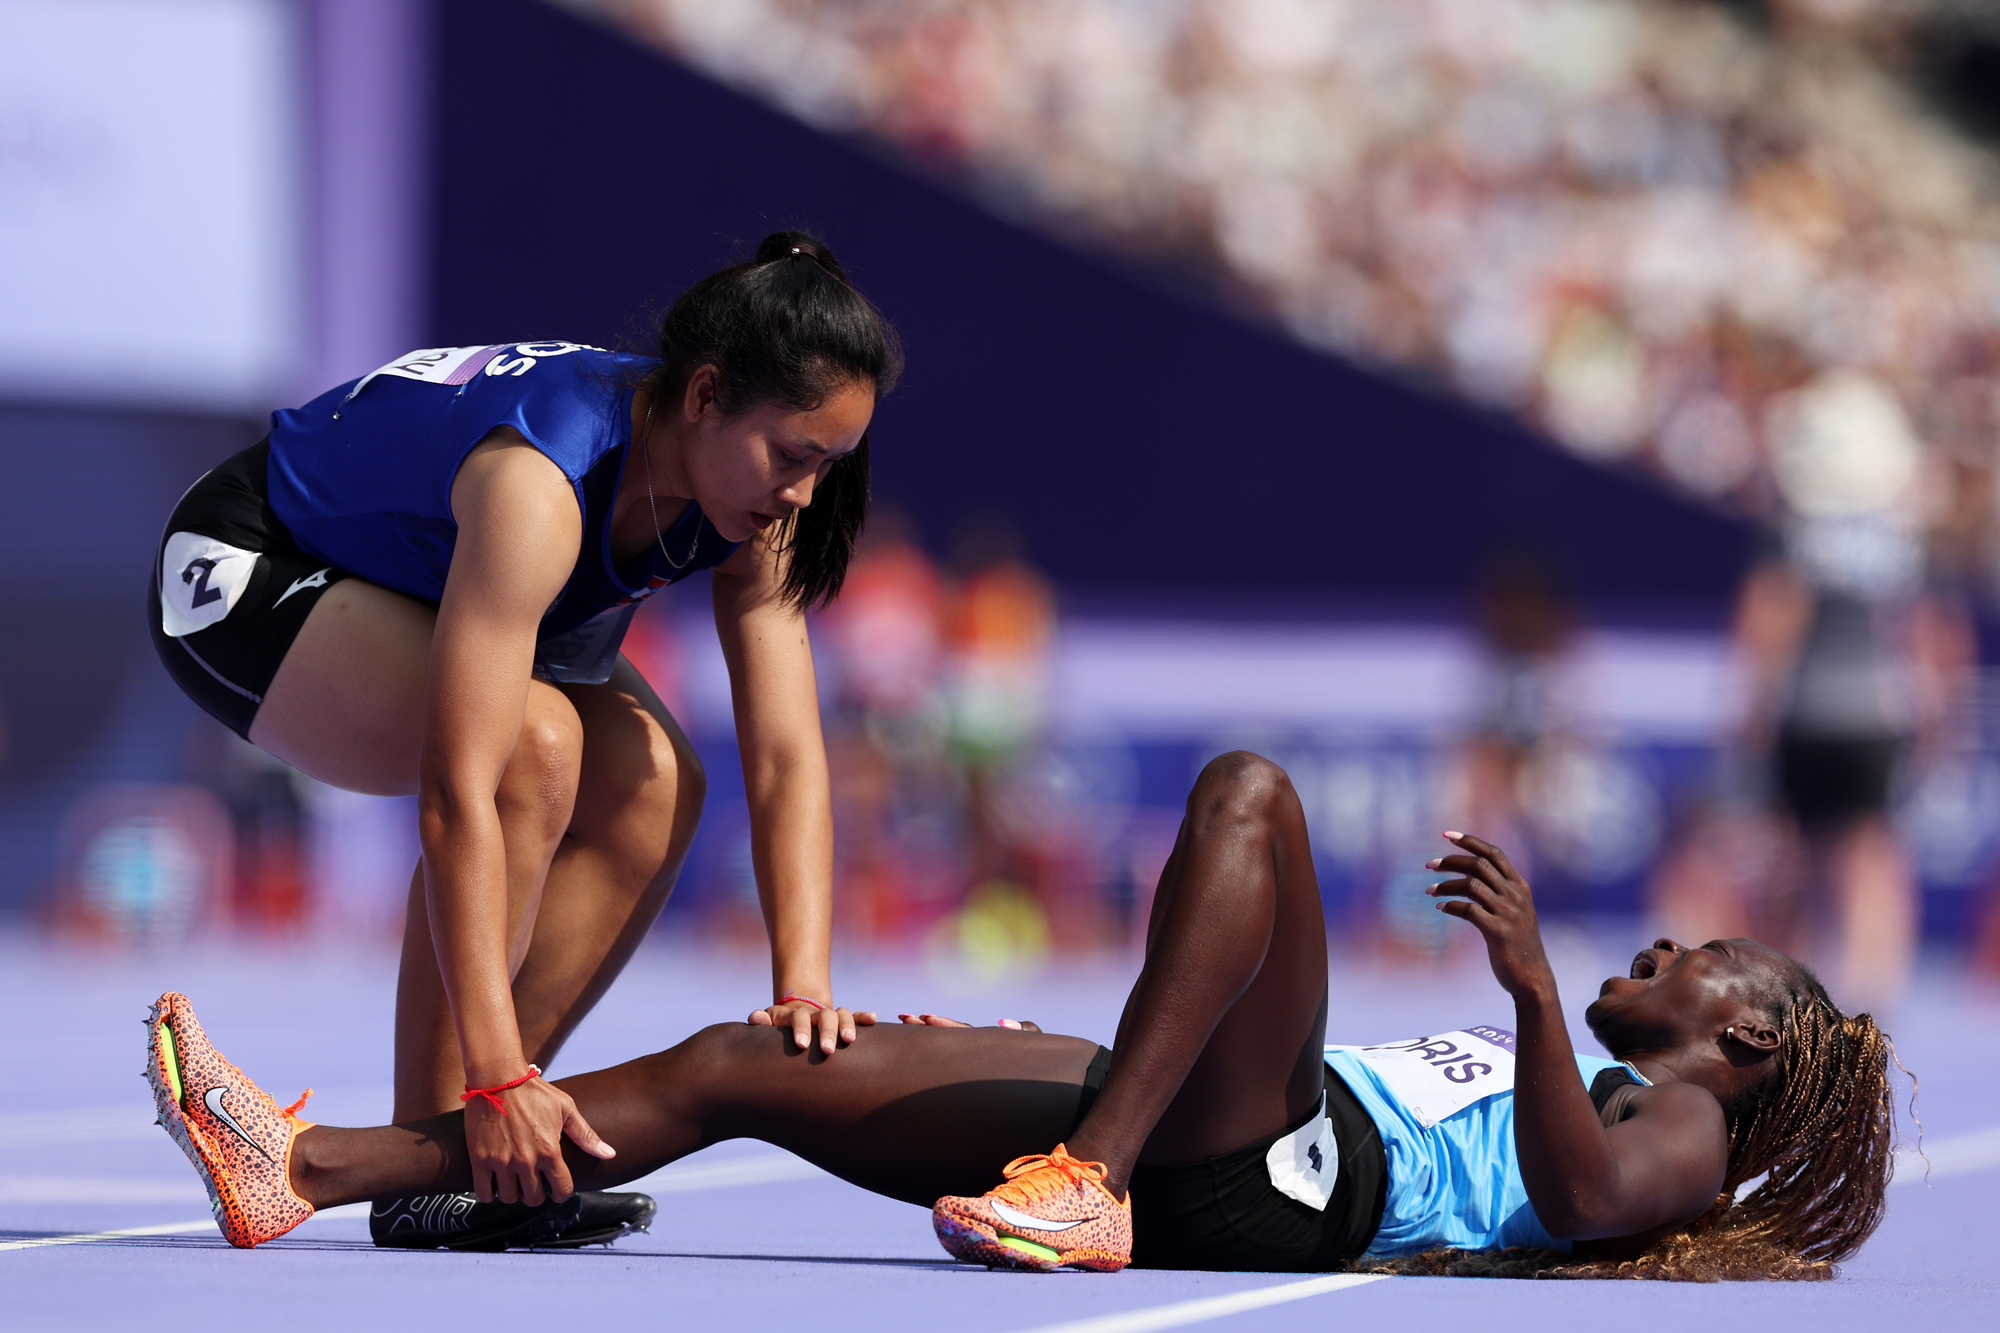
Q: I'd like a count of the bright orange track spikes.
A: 2